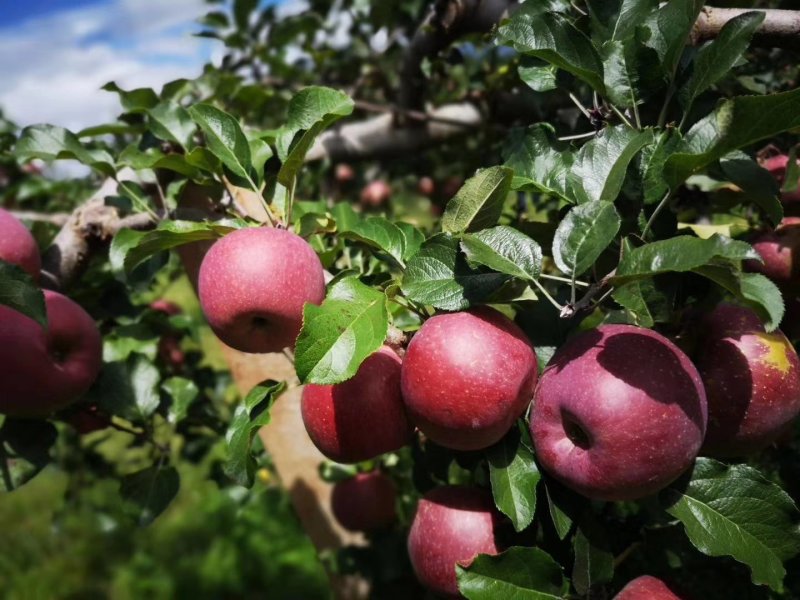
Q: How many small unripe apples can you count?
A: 0